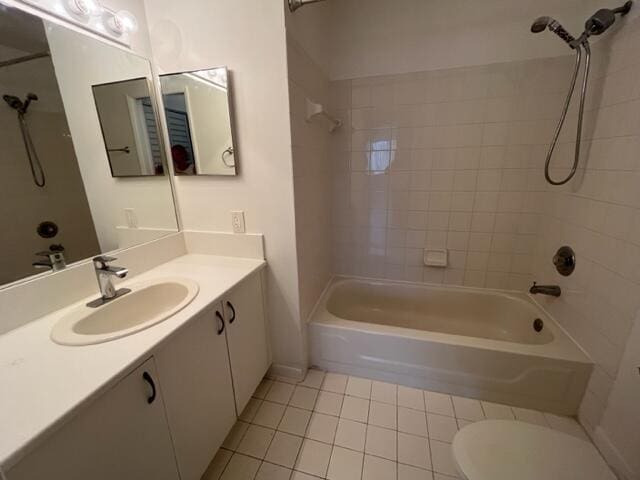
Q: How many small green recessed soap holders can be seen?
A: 0